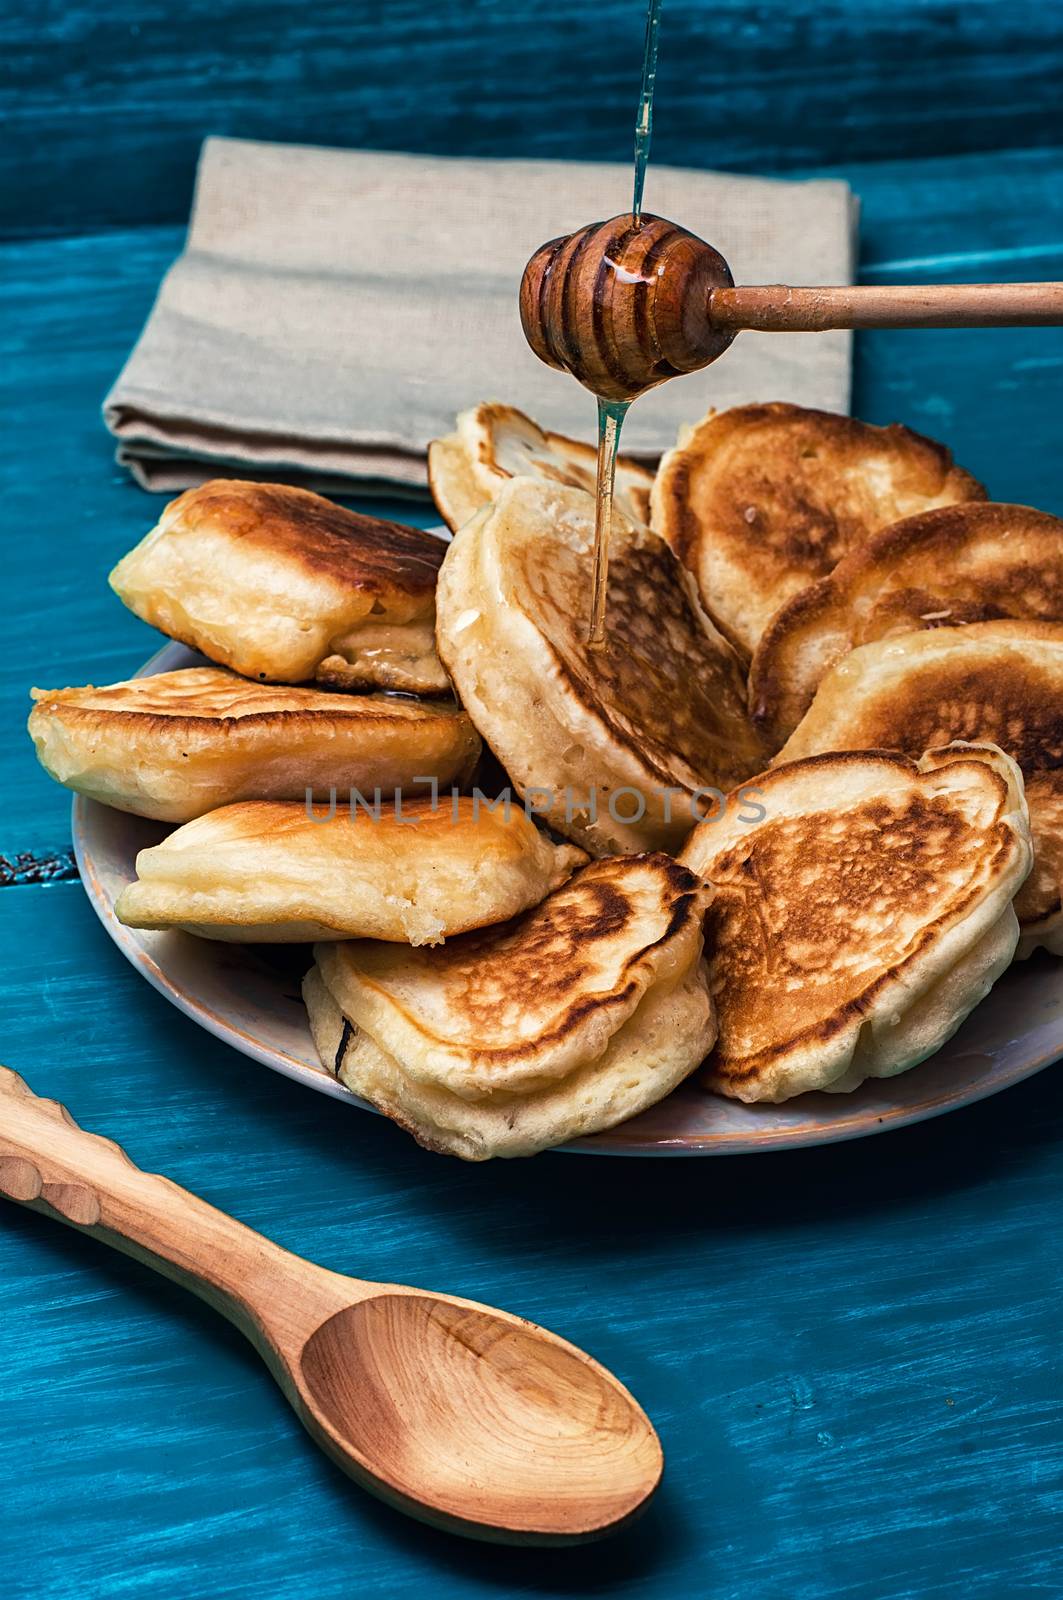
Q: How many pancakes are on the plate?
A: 10